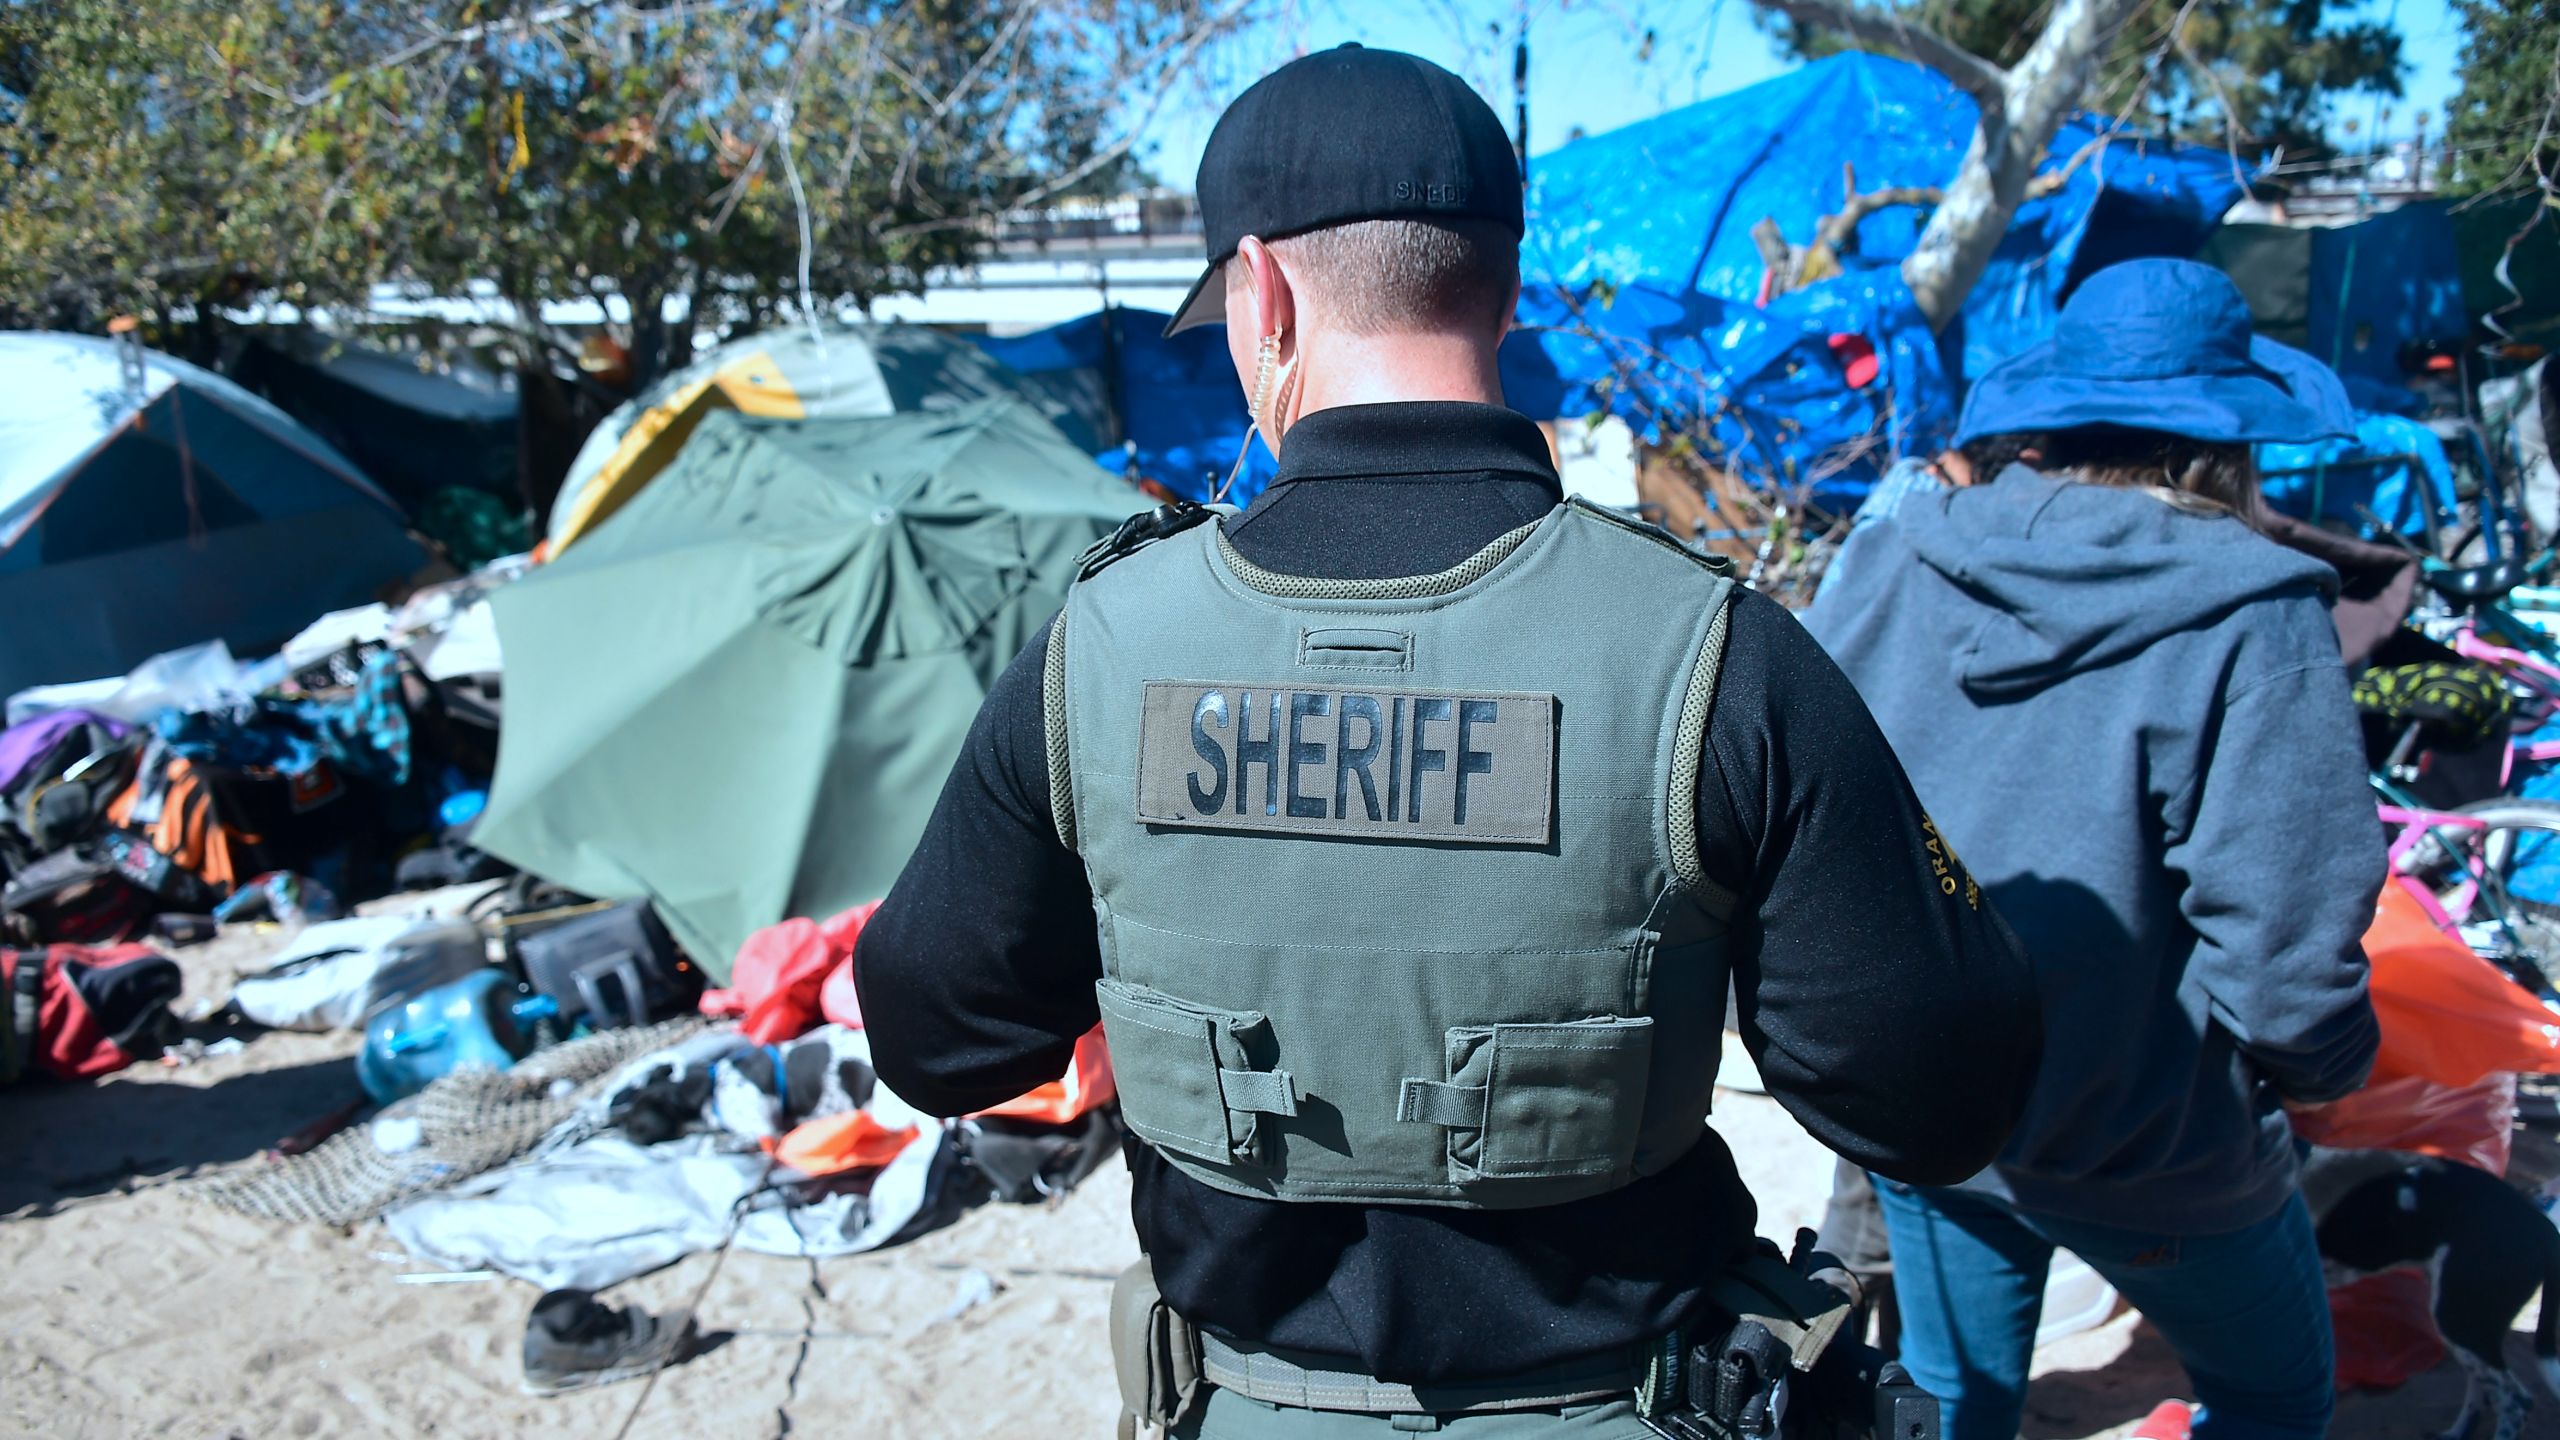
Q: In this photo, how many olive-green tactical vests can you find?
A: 1